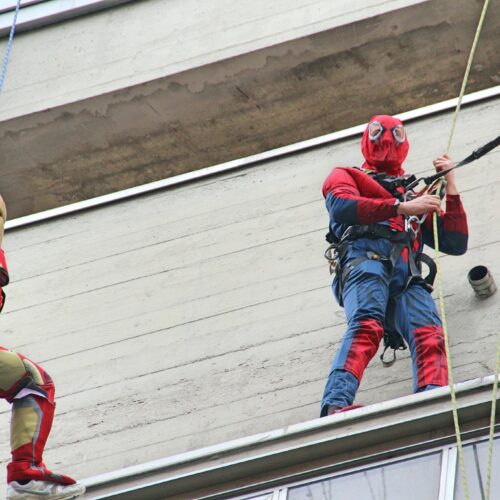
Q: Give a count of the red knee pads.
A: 2